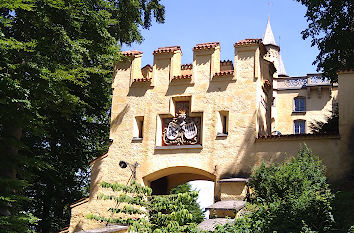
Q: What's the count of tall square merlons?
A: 4